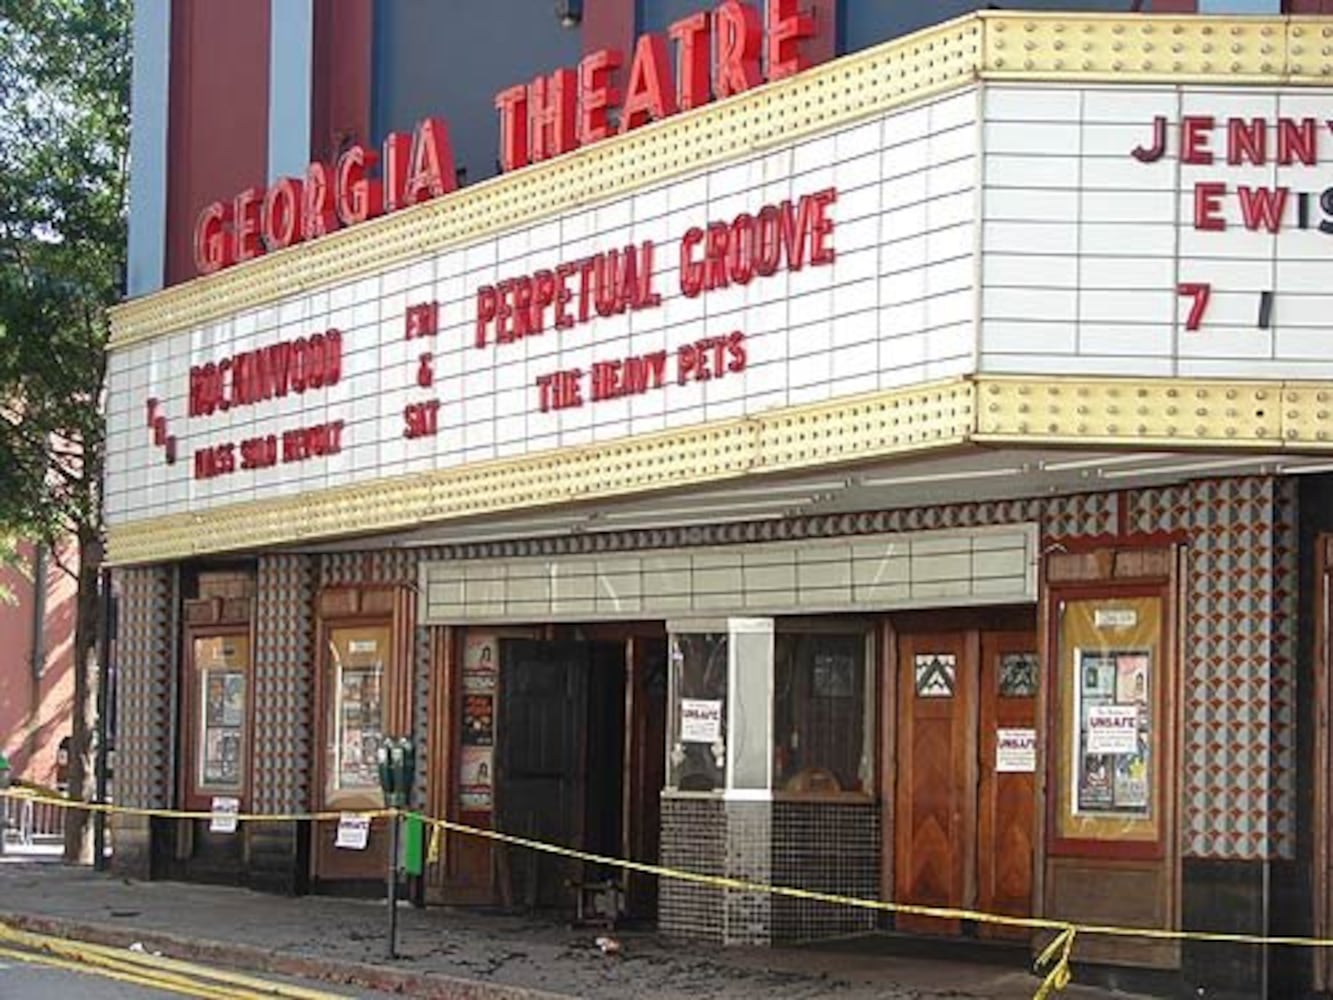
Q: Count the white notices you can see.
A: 5